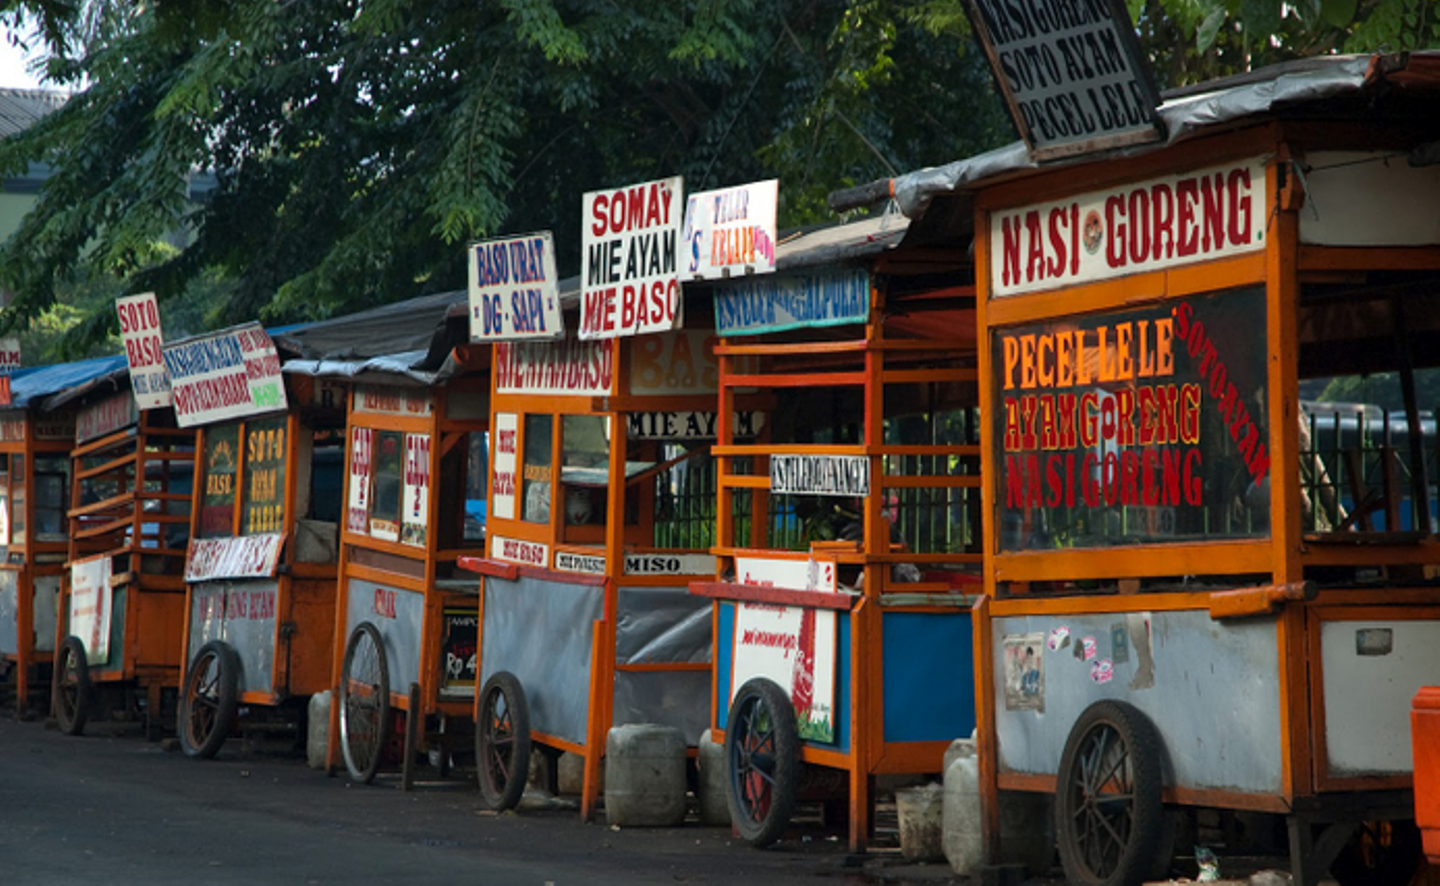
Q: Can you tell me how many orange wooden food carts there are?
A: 7